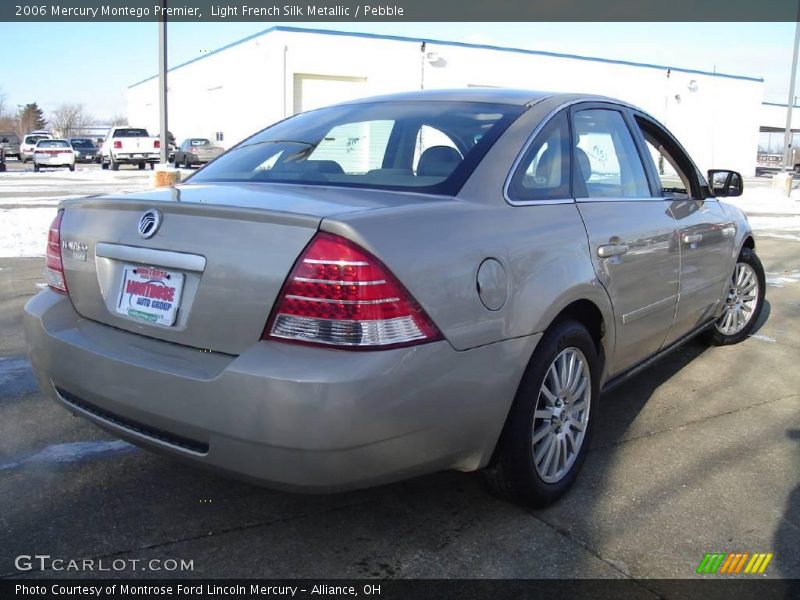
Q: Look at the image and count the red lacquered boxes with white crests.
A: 0